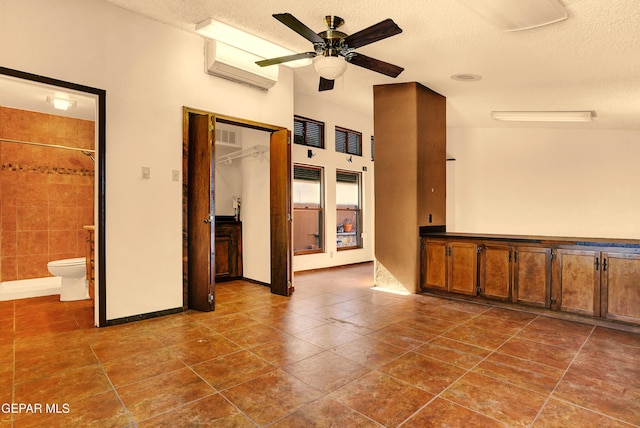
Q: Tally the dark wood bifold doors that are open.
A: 2